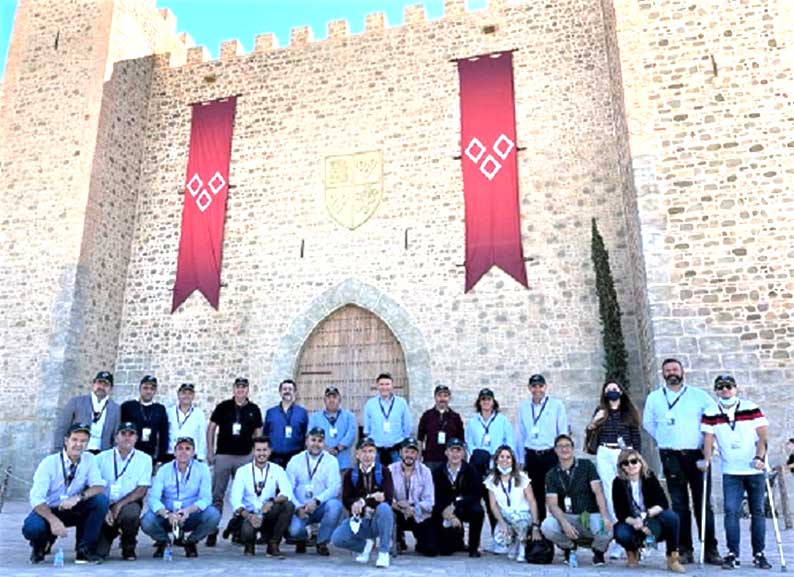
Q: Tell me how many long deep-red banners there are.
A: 2